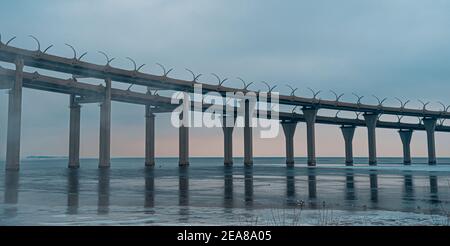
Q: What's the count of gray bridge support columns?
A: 13